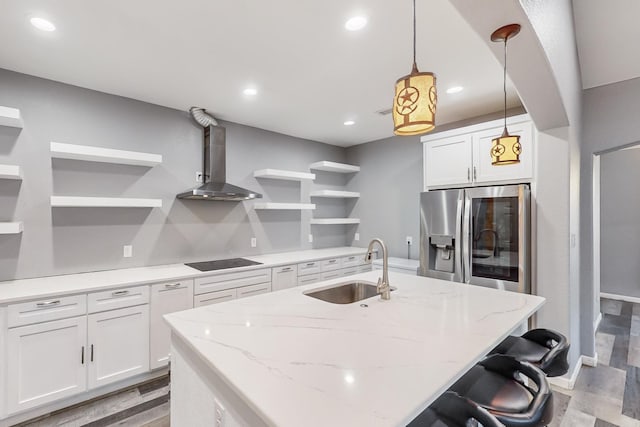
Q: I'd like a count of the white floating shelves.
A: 10